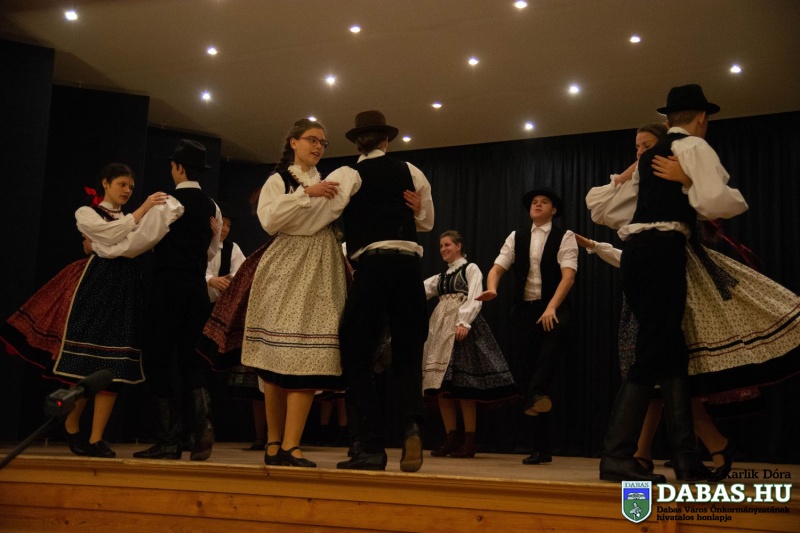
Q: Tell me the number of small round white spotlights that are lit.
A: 14